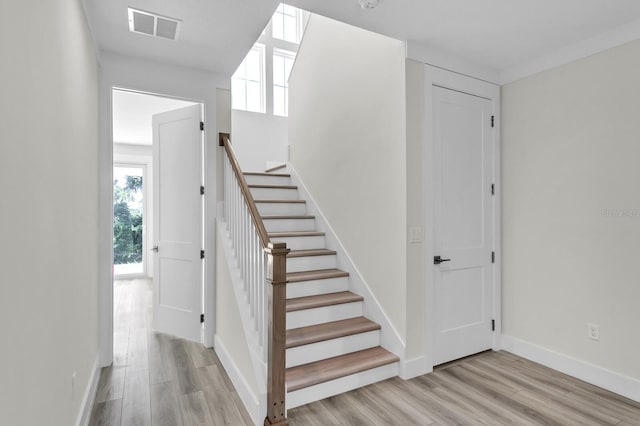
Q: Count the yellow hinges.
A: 0